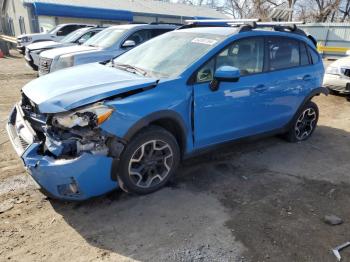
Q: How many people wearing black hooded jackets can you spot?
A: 0